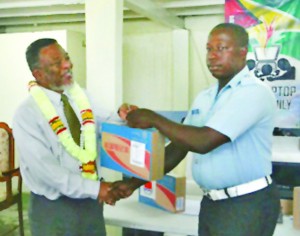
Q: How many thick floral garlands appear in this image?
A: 1